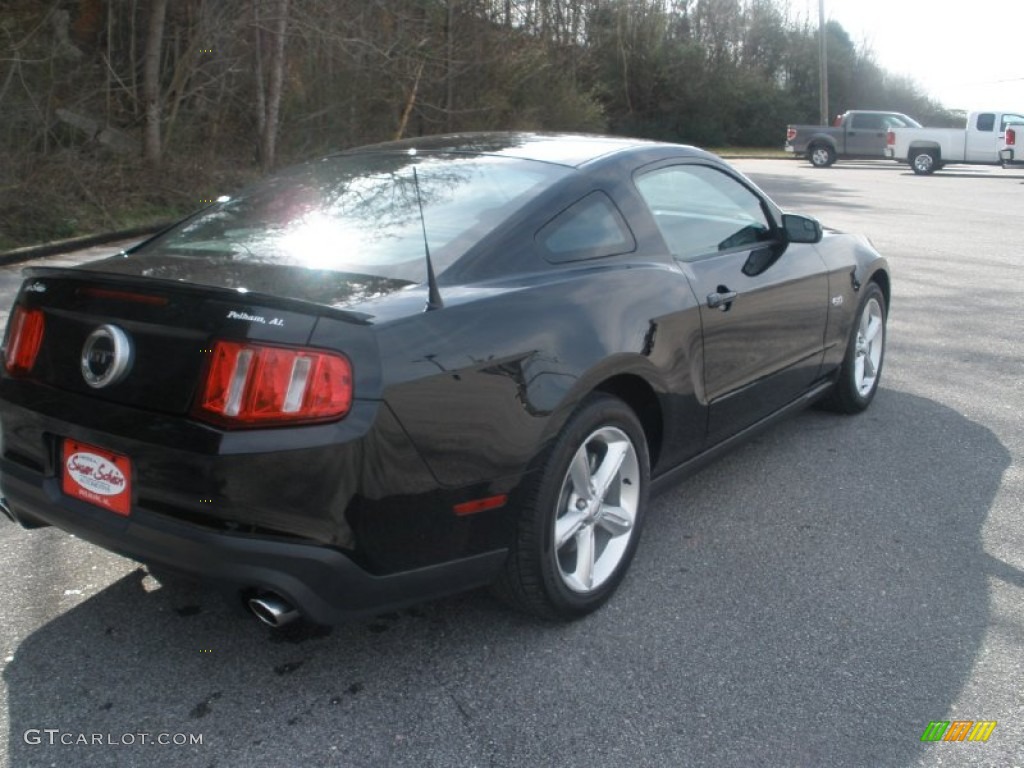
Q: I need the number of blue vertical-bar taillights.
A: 0